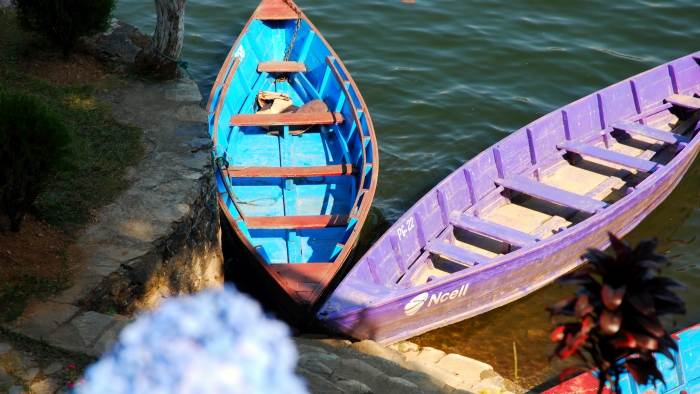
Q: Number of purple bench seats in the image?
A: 6